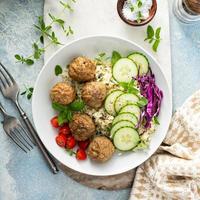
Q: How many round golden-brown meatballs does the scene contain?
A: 5